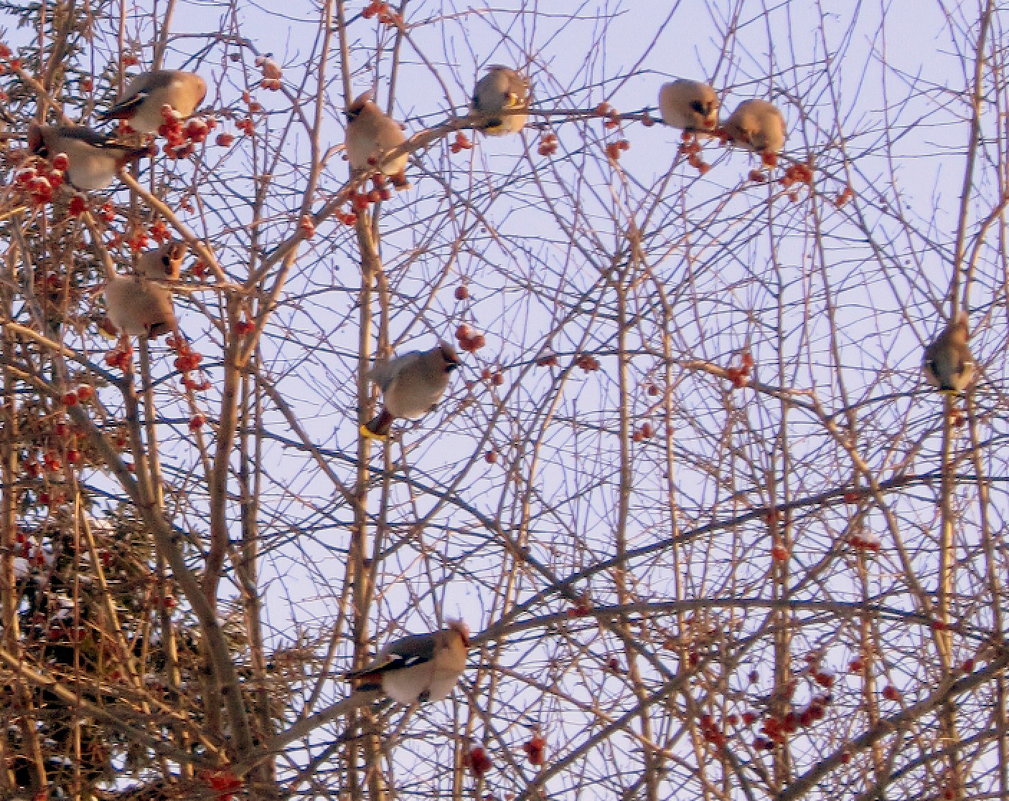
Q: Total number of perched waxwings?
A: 11